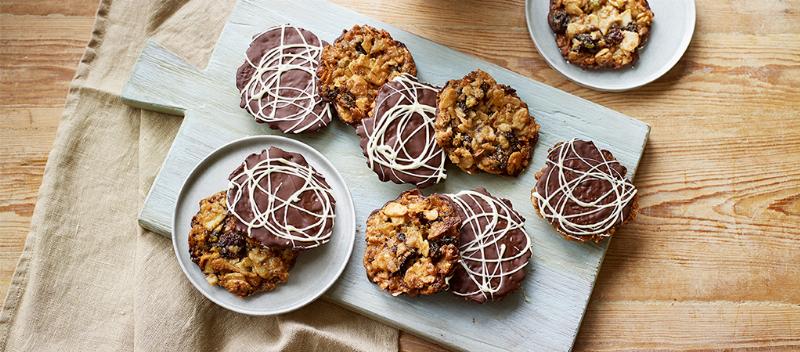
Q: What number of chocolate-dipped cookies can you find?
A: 5